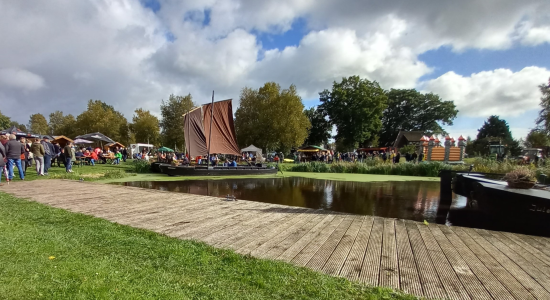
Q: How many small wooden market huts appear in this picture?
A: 2